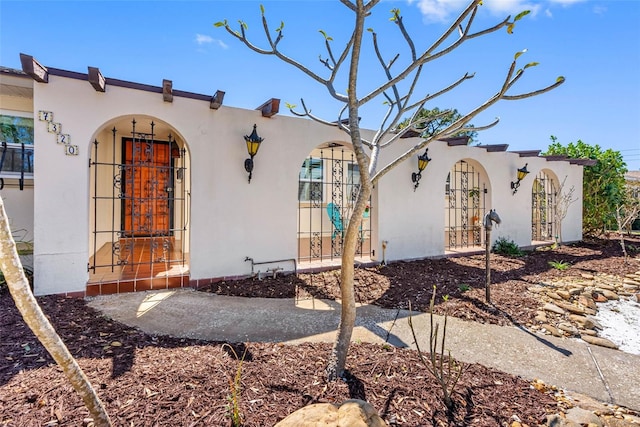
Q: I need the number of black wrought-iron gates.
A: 4